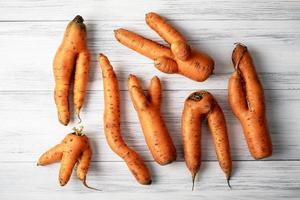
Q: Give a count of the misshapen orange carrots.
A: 7